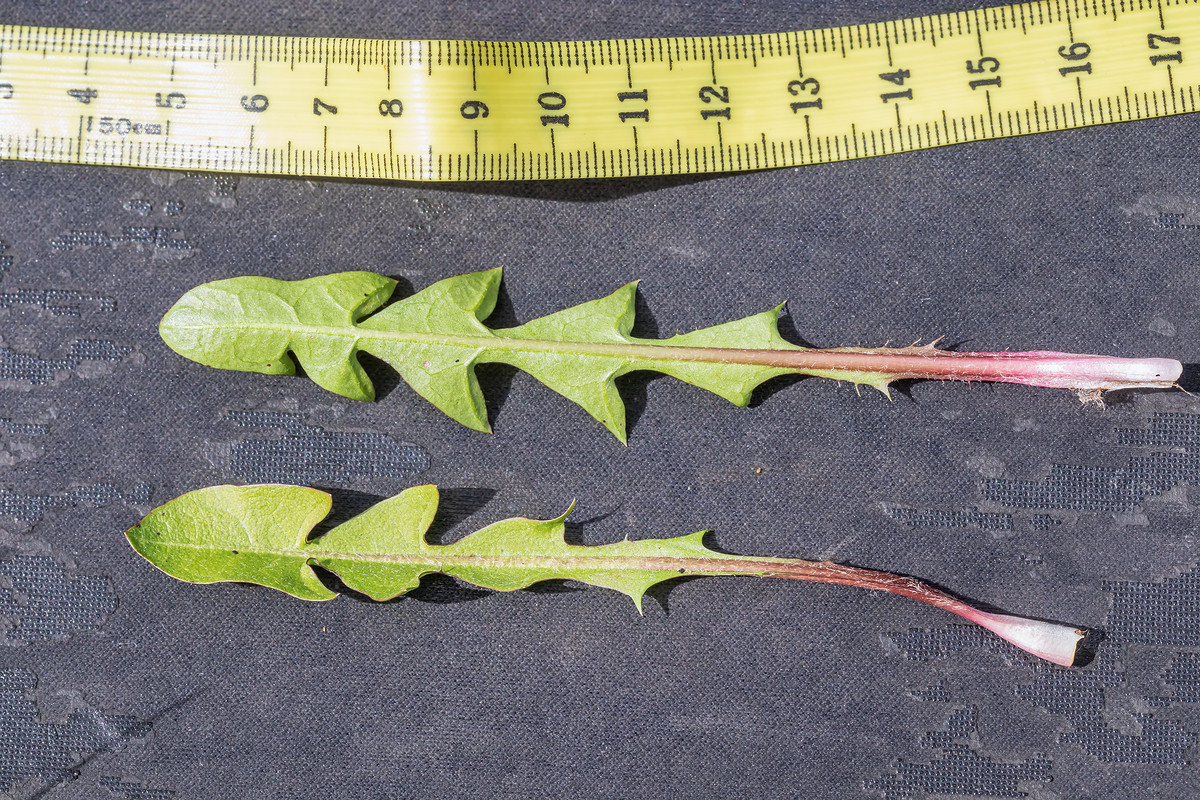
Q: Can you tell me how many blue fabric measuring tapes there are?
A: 0